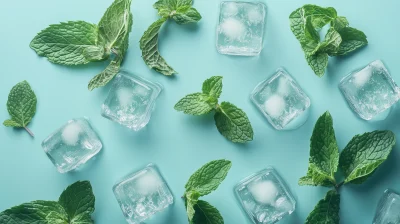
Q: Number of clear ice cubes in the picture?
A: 8